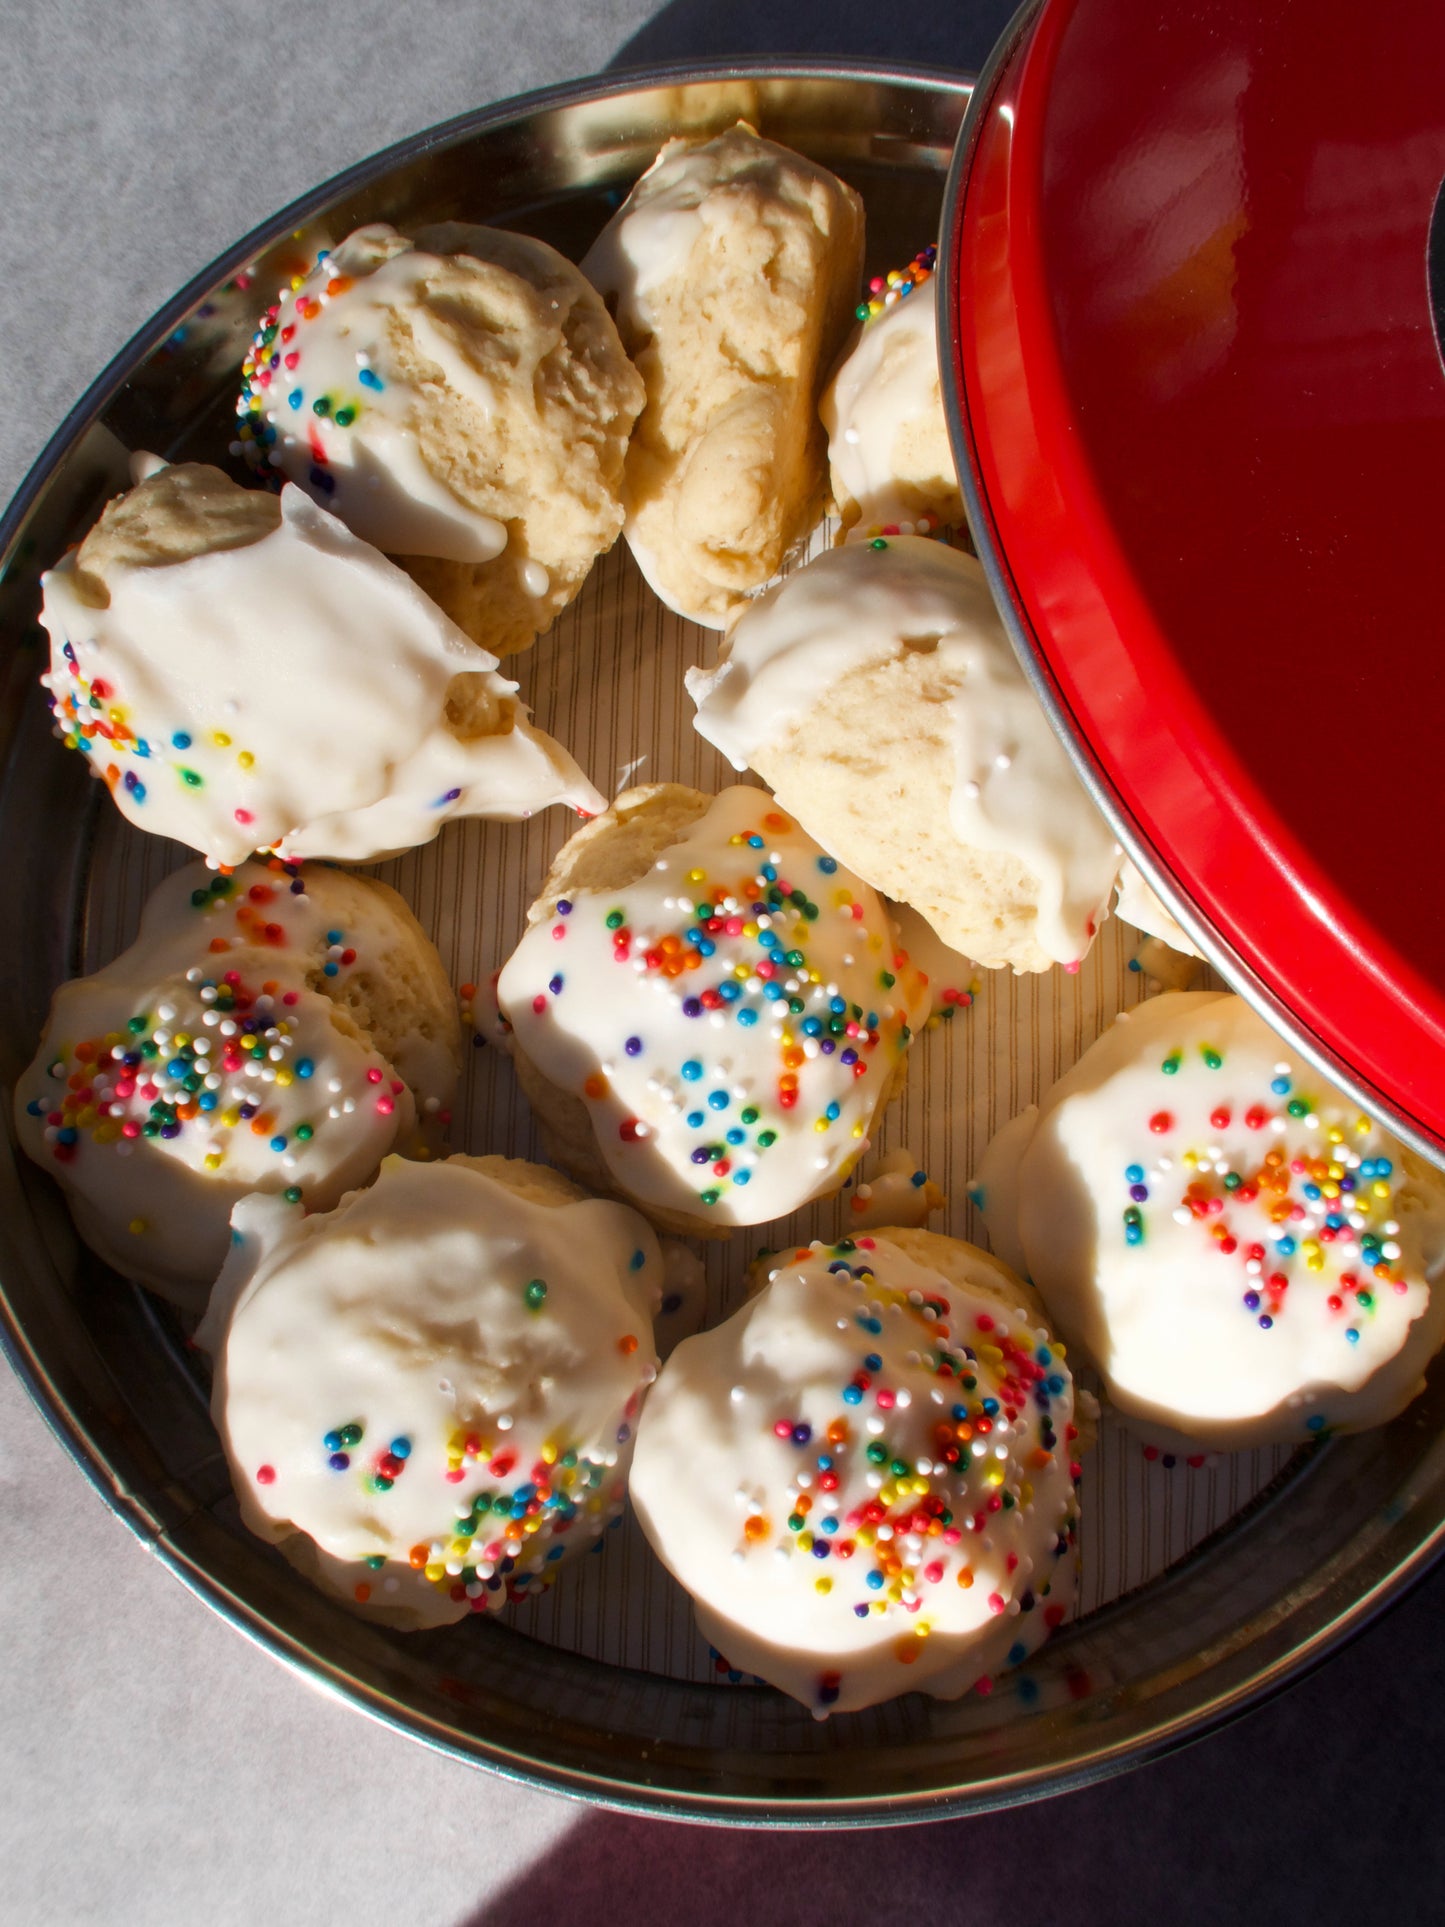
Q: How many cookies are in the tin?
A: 11